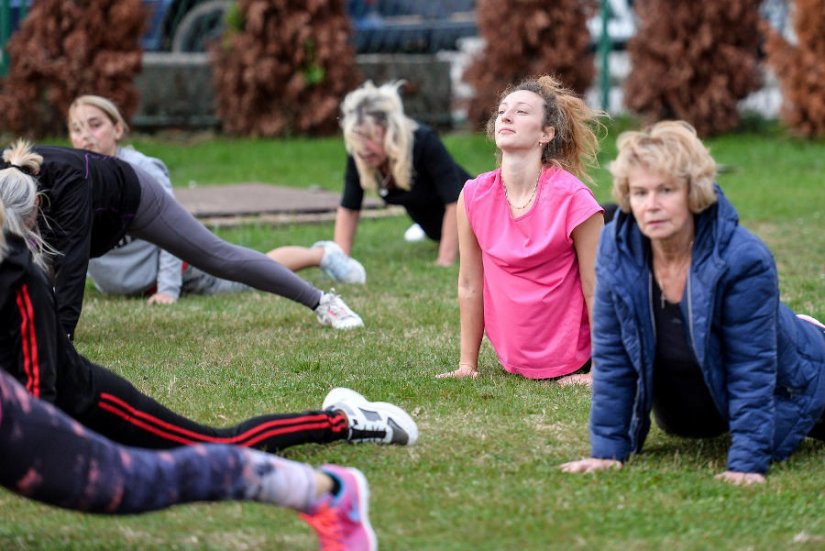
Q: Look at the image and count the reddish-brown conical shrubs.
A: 5